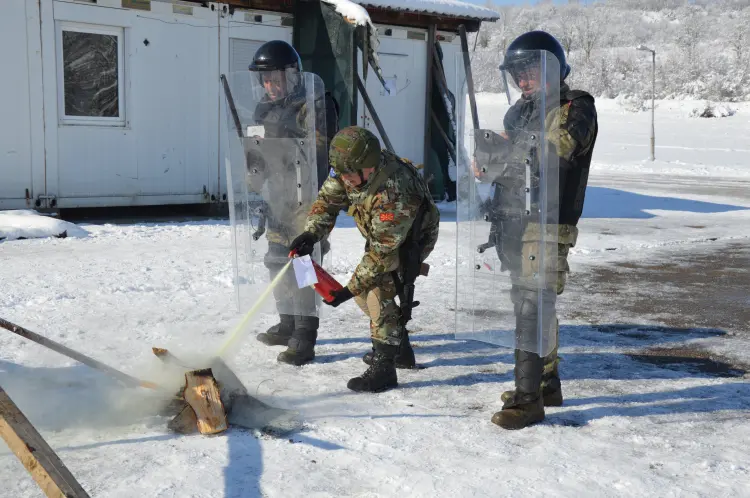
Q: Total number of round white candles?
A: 0